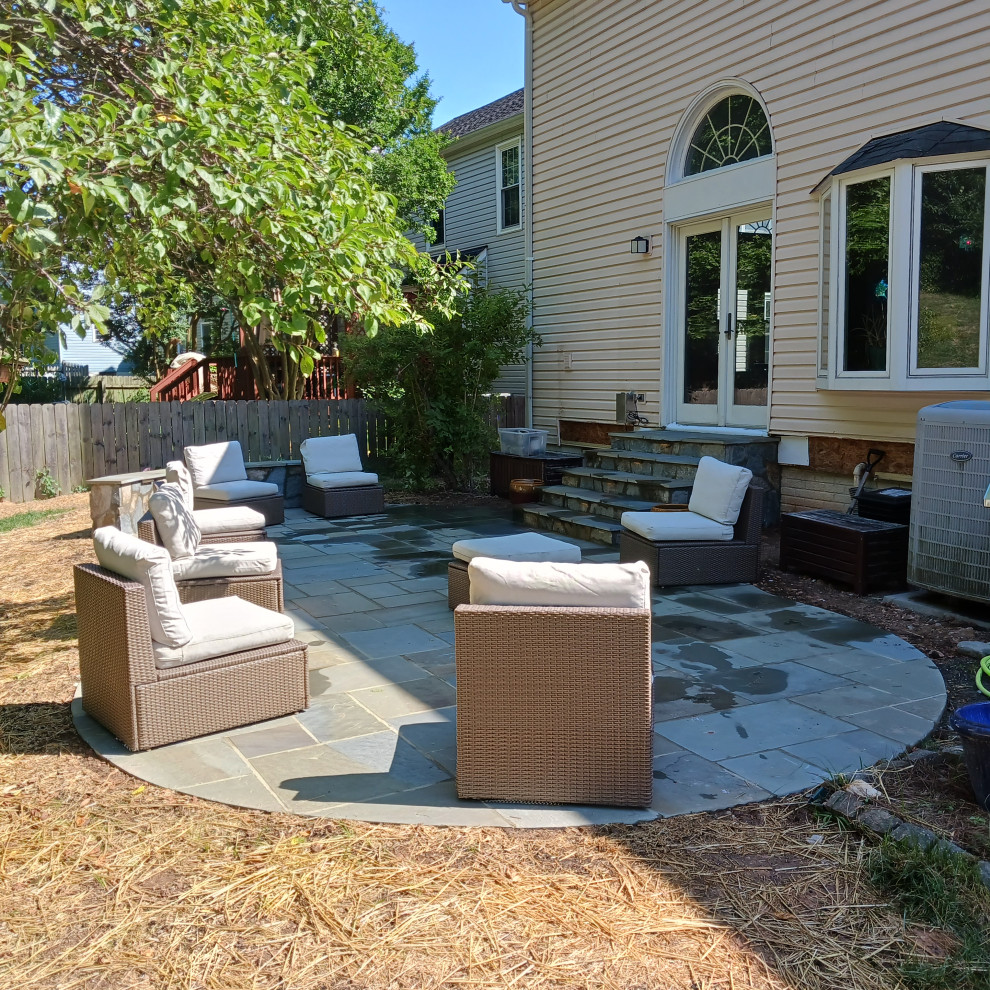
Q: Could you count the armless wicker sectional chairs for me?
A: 7